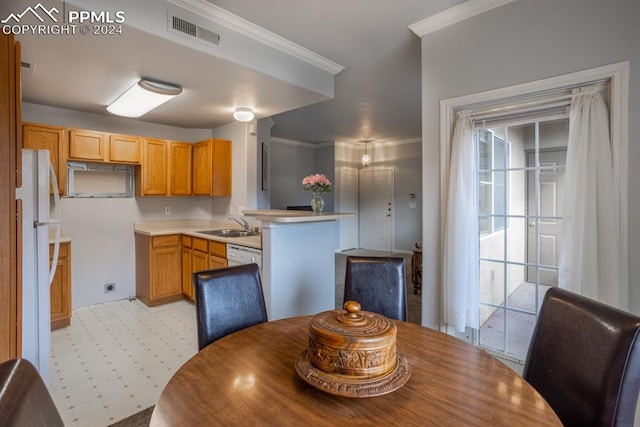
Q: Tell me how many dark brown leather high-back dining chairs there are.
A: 4